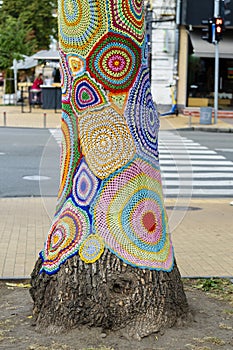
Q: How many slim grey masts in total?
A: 1